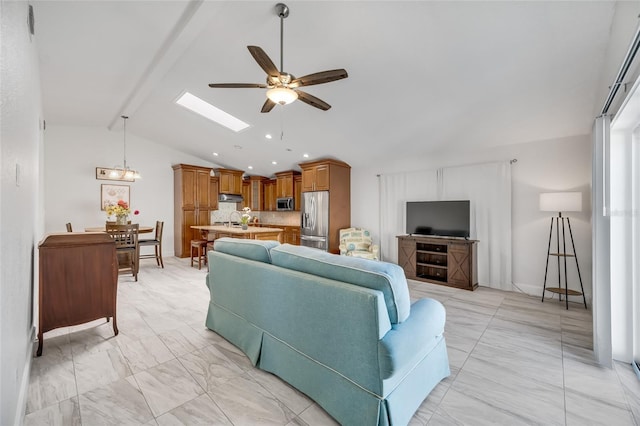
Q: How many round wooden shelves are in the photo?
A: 2